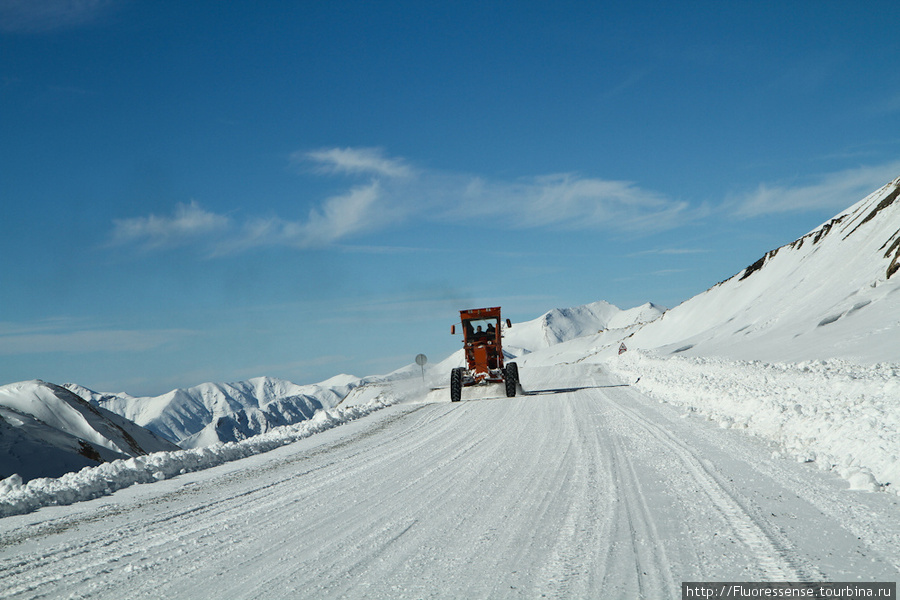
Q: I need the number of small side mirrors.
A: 2